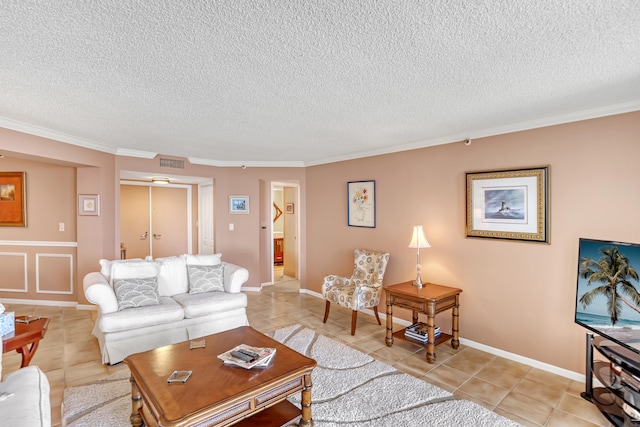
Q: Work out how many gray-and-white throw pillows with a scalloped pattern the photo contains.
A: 2